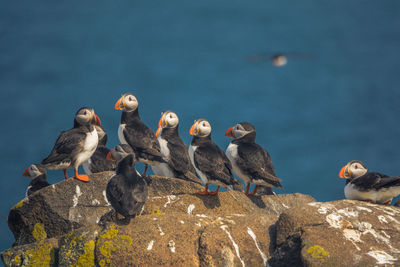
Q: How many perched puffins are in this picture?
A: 9